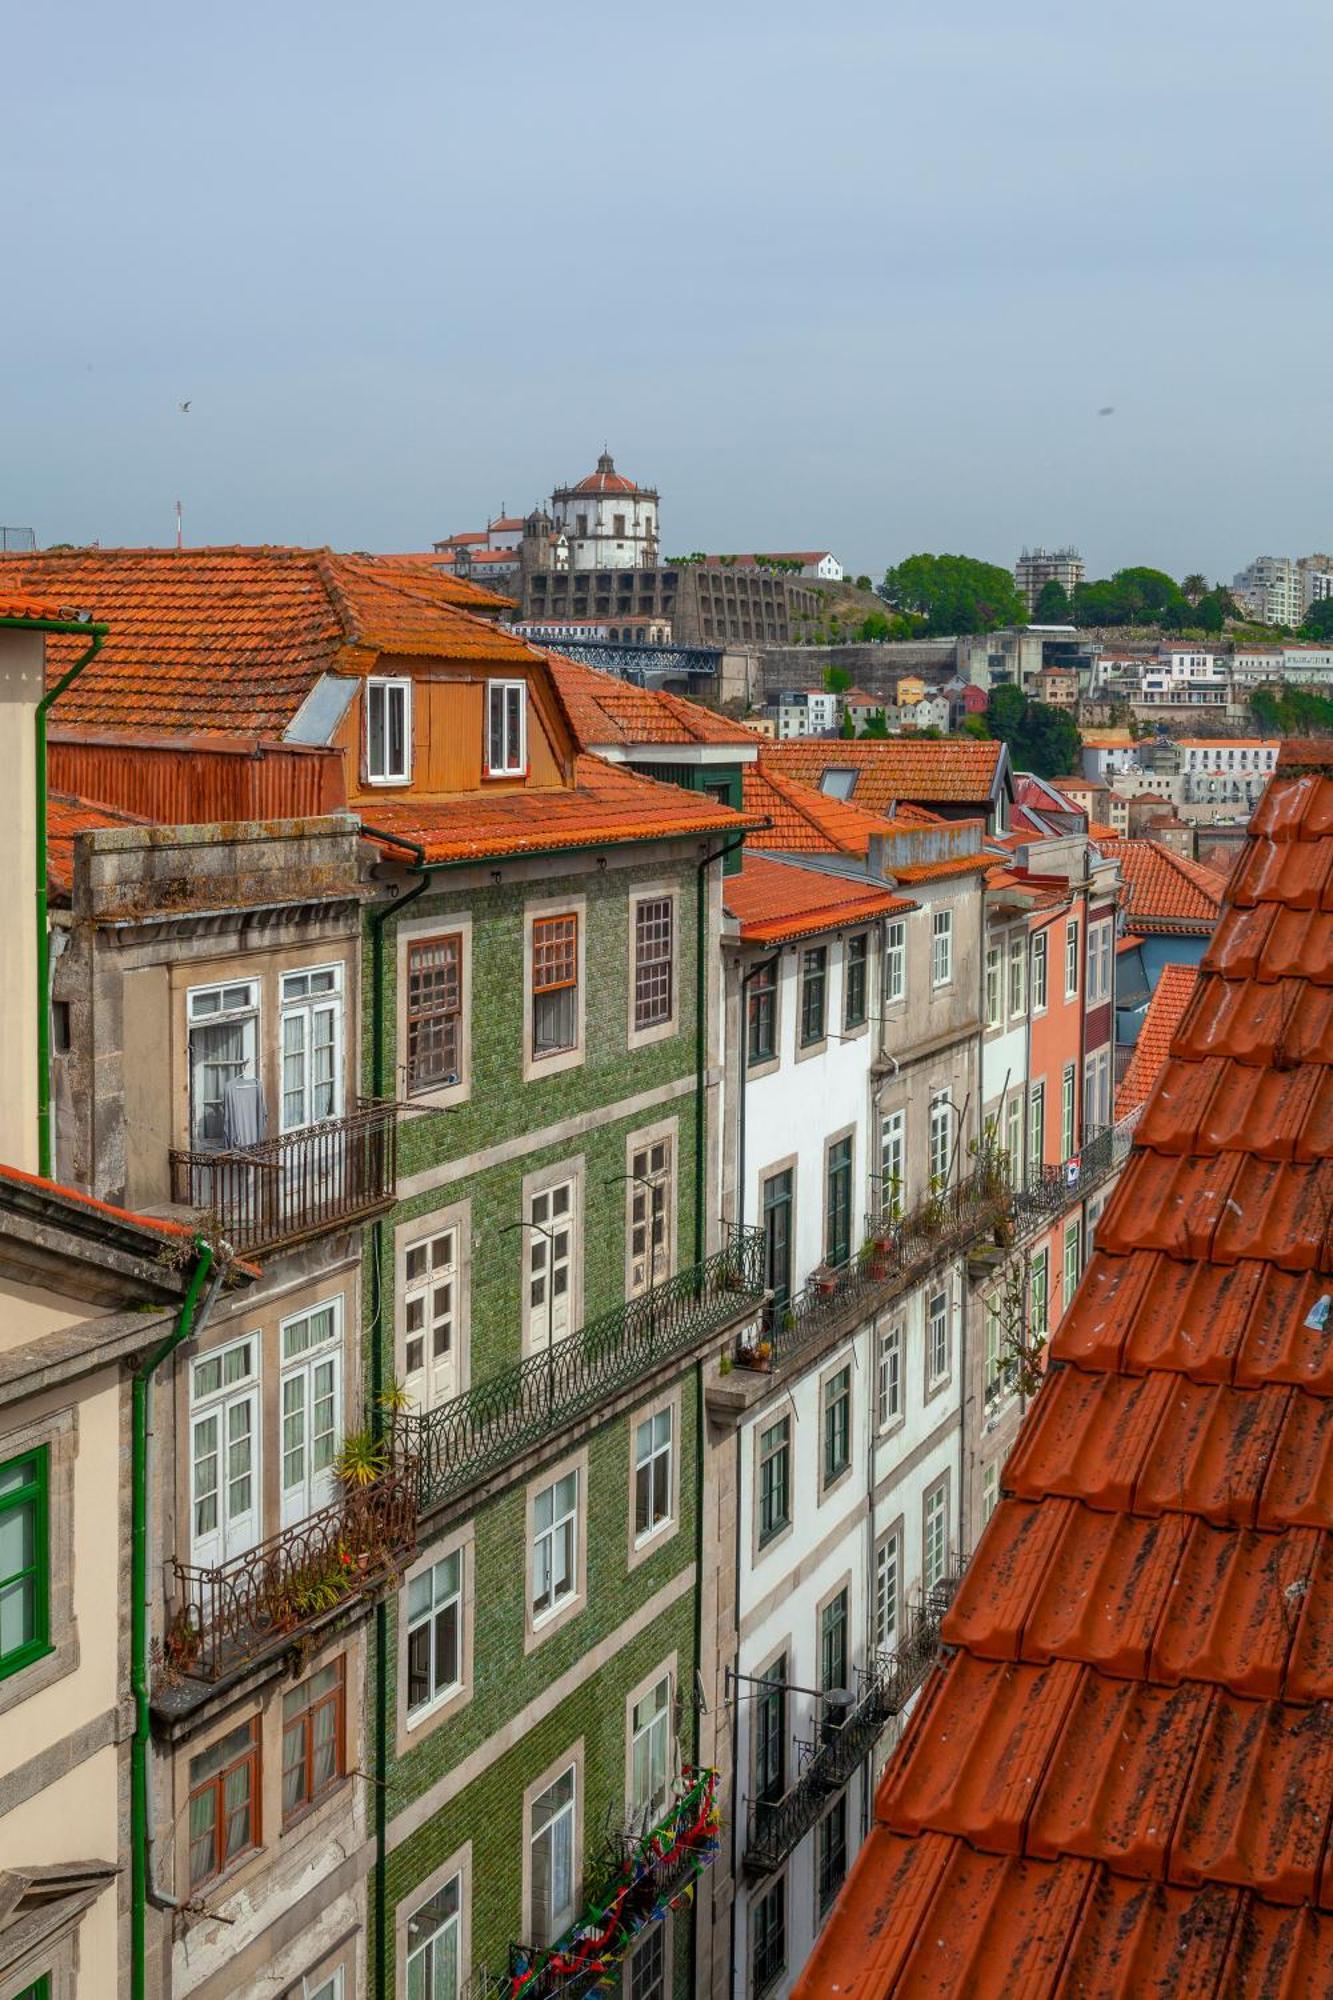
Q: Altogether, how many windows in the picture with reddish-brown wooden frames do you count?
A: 4